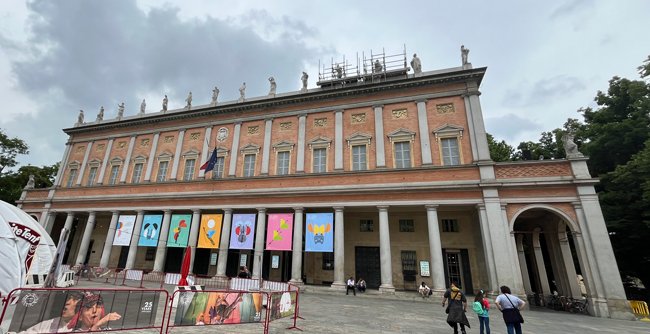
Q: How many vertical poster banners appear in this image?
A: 7